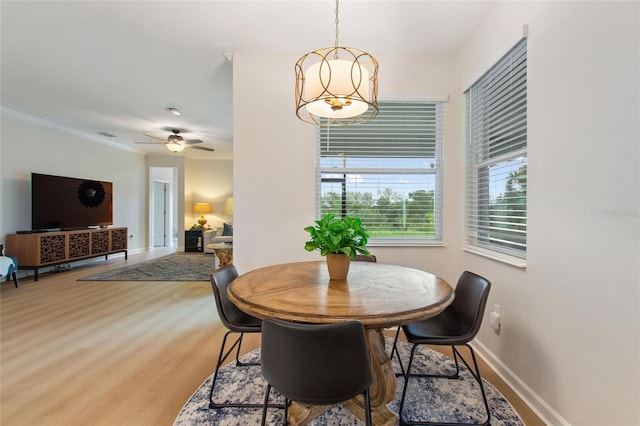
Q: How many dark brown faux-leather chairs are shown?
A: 4